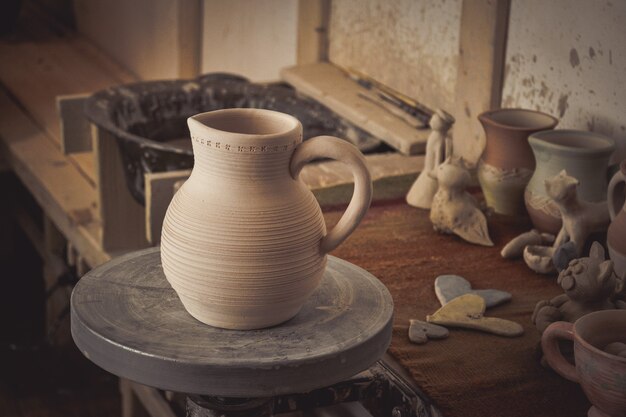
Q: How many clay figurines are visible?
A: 4